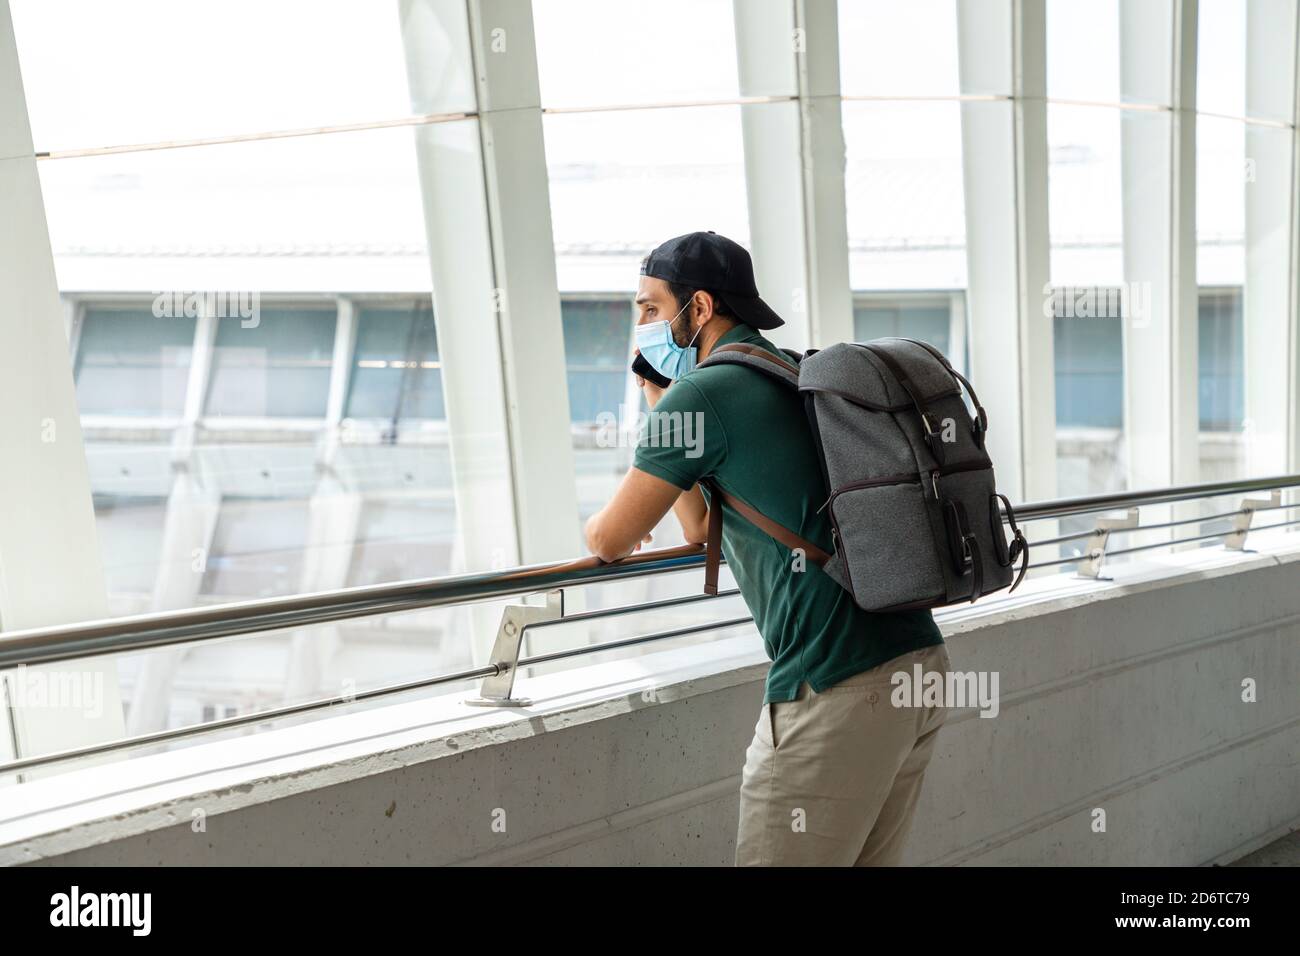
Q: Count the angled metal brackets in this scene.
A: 3